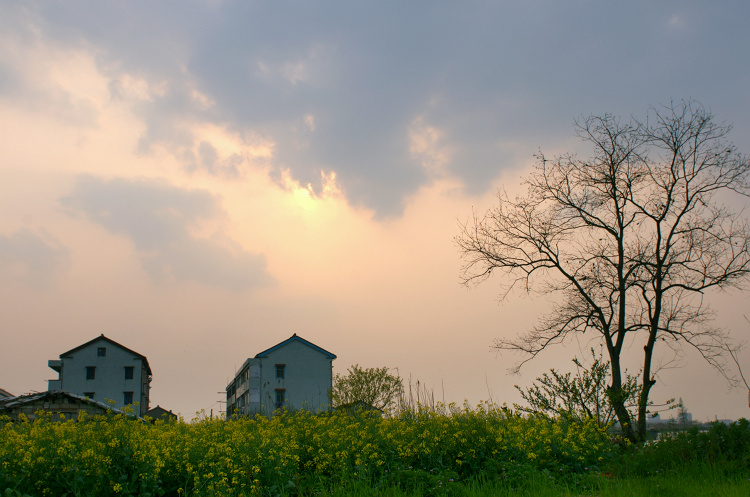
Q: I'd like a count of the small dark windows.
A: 7